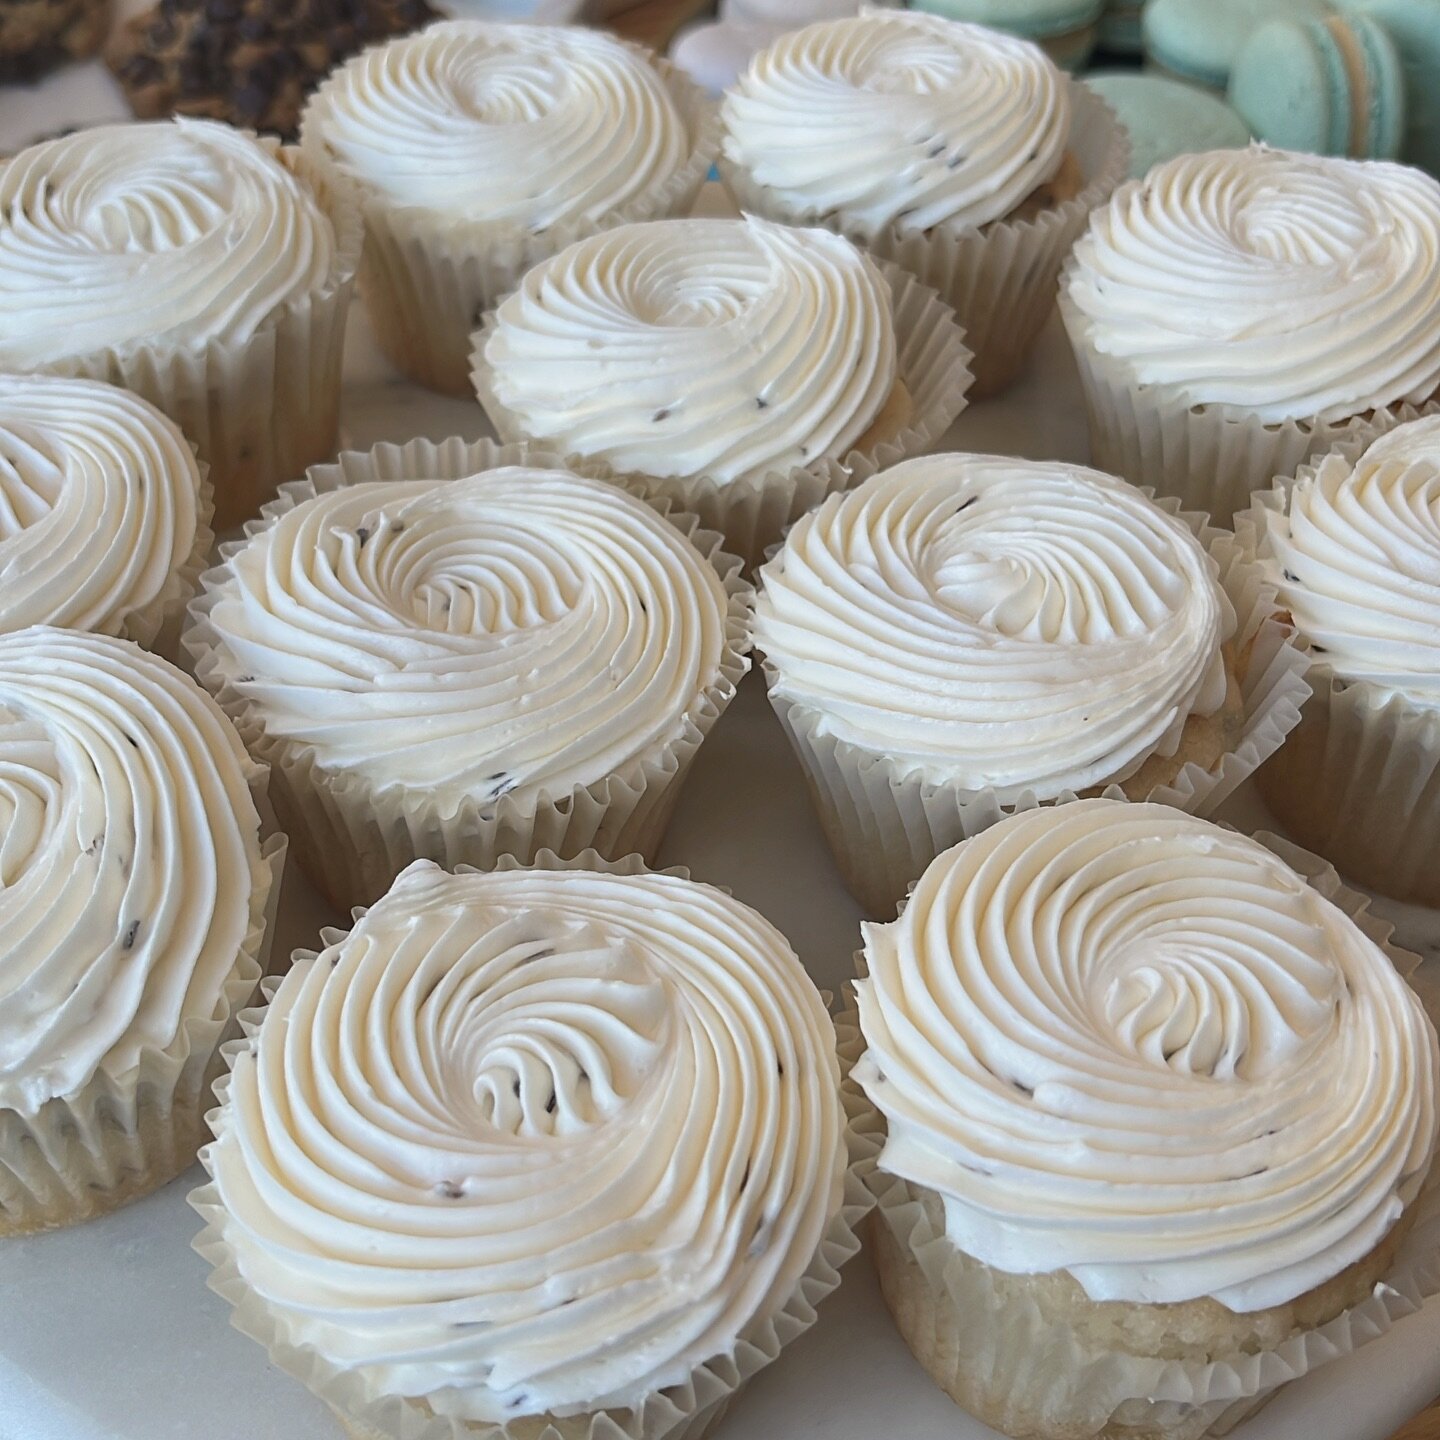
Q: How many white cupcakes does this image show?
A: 12